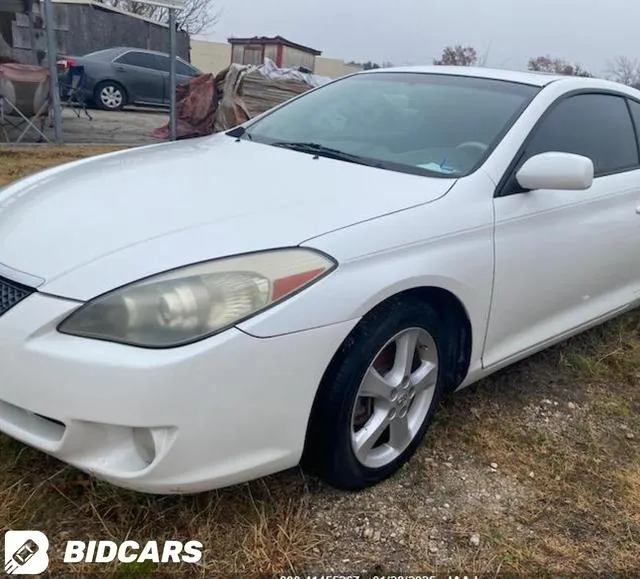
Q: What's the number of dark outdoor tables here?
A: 0